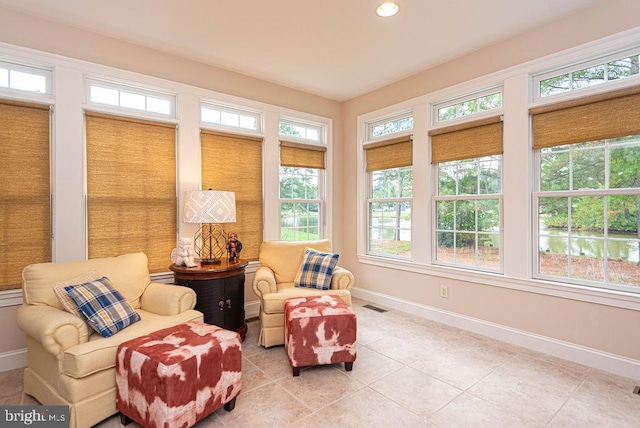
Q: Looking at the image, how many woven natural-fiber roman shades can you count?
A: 7